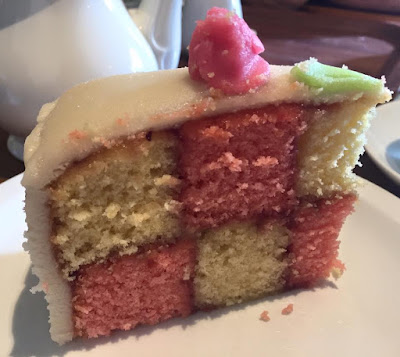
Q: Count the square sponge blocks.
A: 6